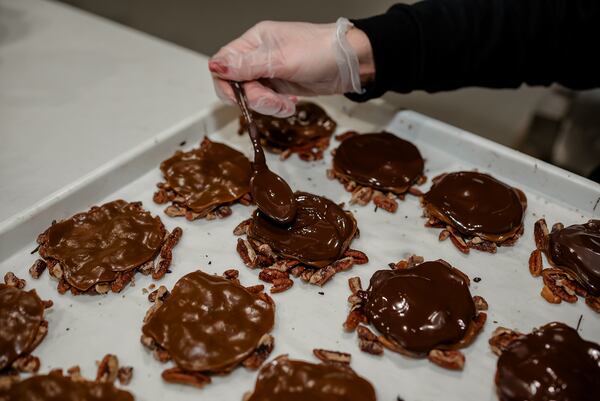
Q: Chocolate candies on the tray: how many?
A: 13